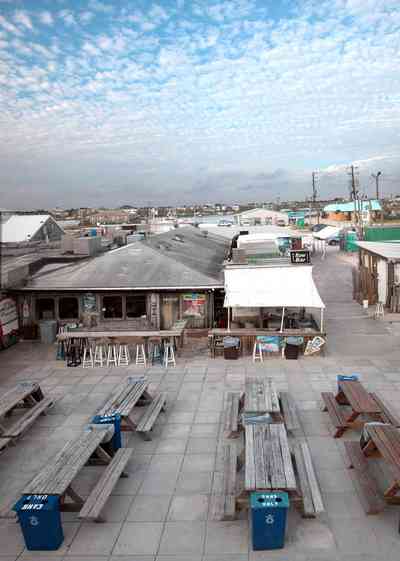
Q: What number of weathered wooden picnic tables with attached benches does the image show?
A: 7